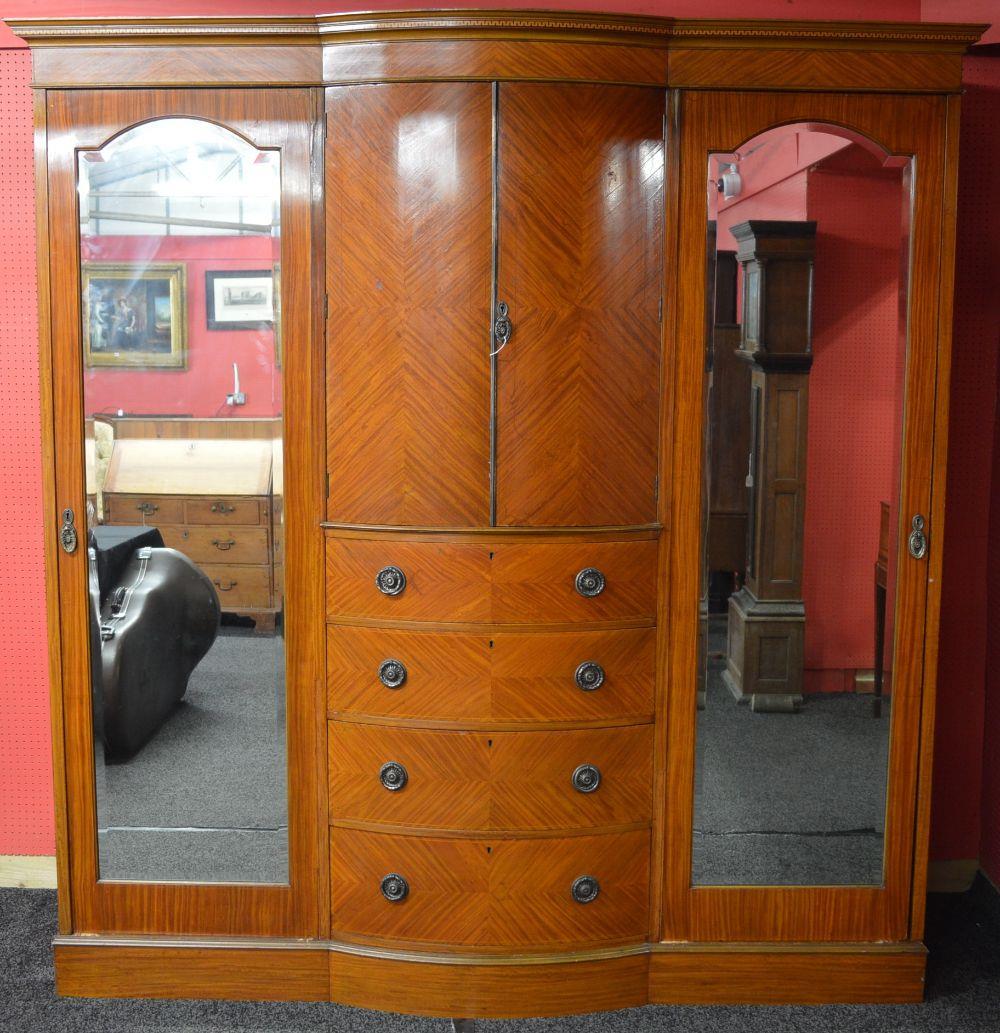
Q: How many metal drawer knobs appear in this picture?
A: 8